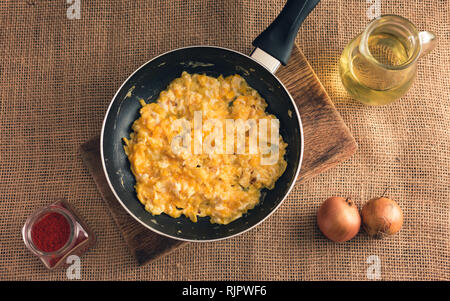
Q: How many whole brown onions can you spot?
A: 2